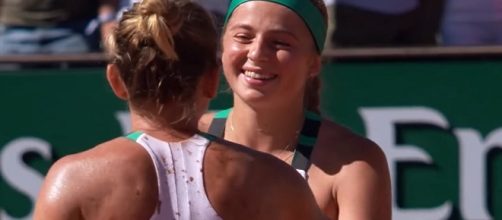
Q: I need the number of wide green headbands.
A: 1